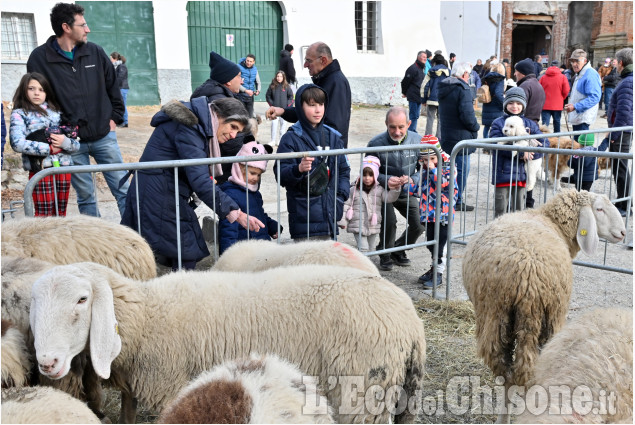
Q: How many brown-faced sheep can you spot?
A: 0